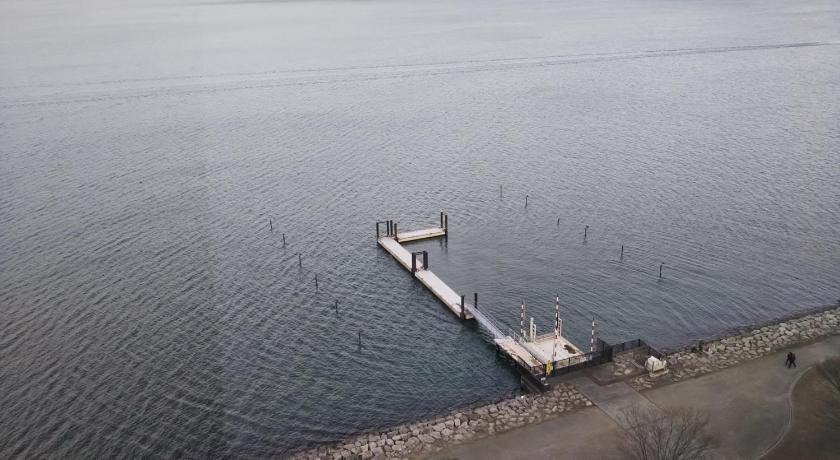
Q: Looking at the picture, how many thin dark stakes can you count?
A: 12